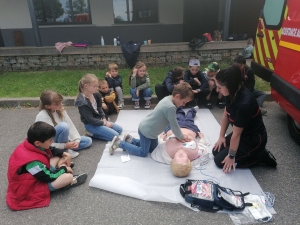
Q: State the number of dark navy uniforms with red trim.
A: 1